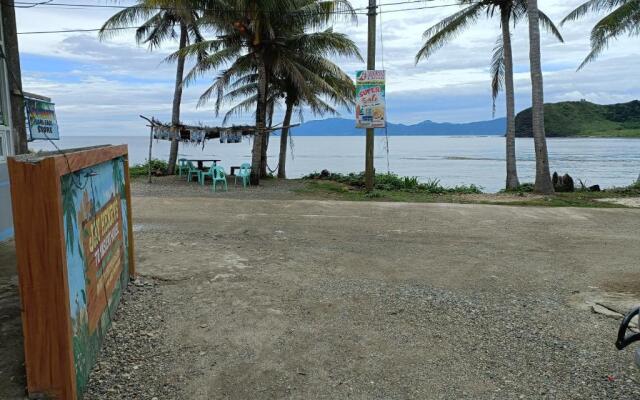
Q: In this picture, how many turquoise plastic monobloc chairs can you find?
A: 5